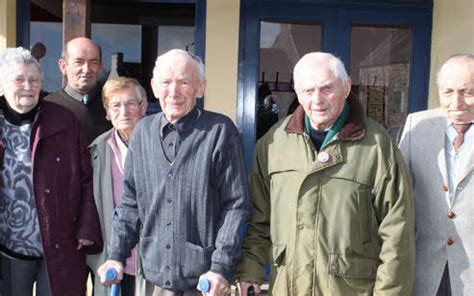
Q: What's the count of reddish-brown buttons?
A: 3